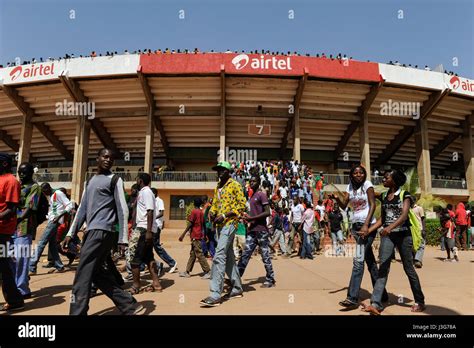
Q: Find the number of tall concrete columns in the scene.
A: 8